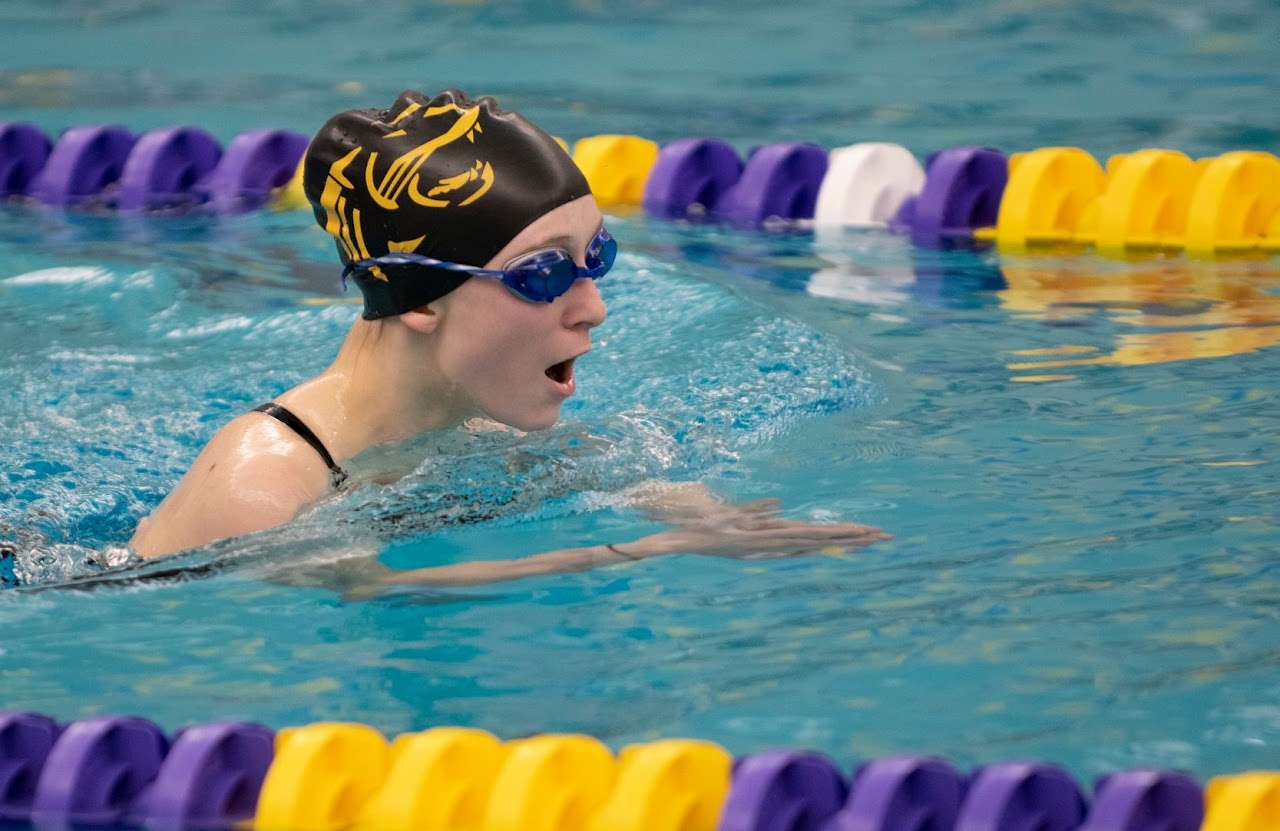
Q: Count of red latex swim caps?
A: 0